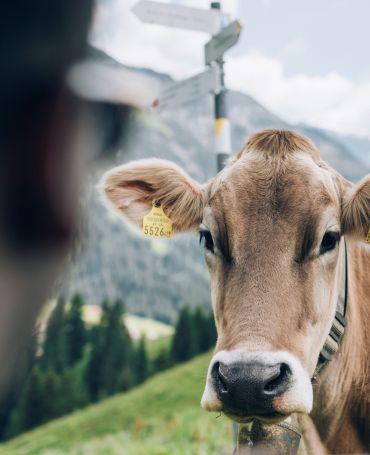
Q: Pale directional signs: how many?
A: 3